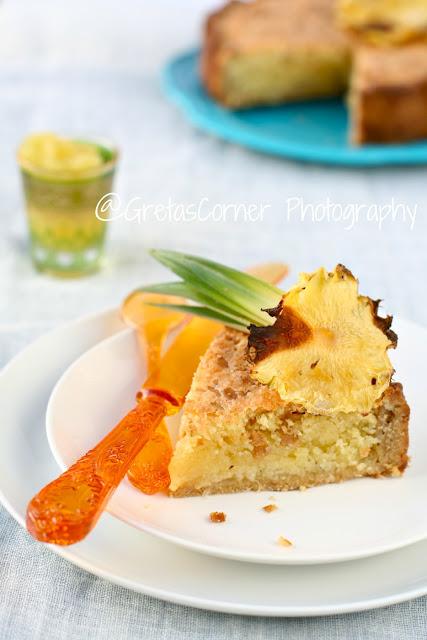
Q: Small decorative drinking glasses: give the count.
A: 1